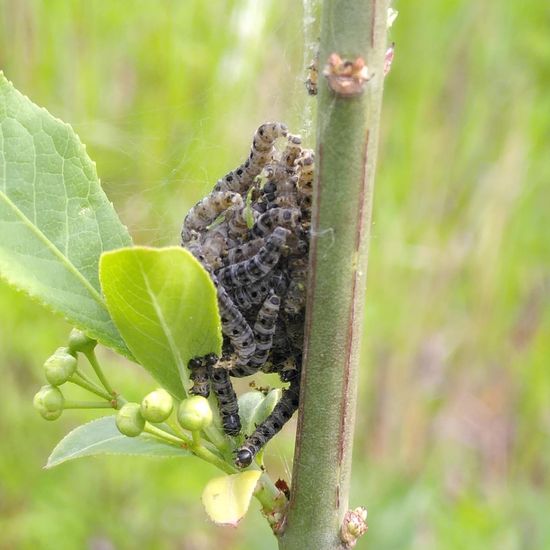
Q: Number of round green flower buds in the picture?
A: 6